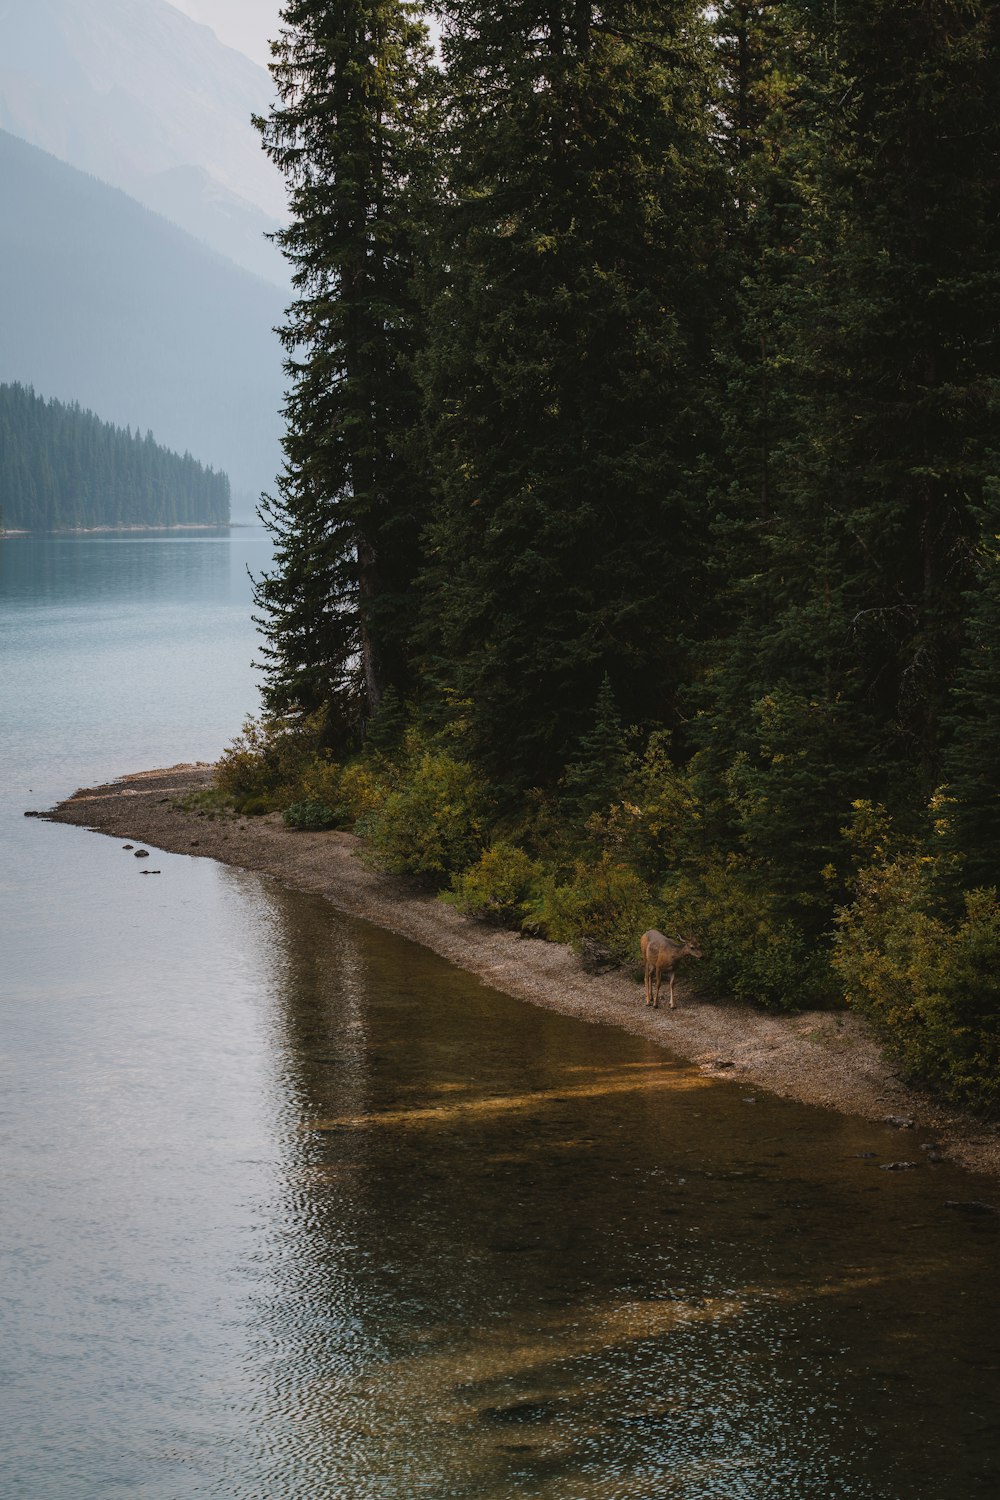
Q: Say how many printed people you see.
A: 0